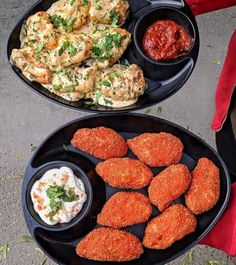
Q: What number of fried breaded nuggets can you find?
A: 8